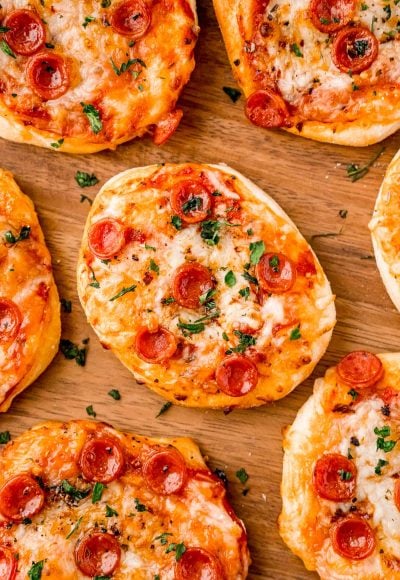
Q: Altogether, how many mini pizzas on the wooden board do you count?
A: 7